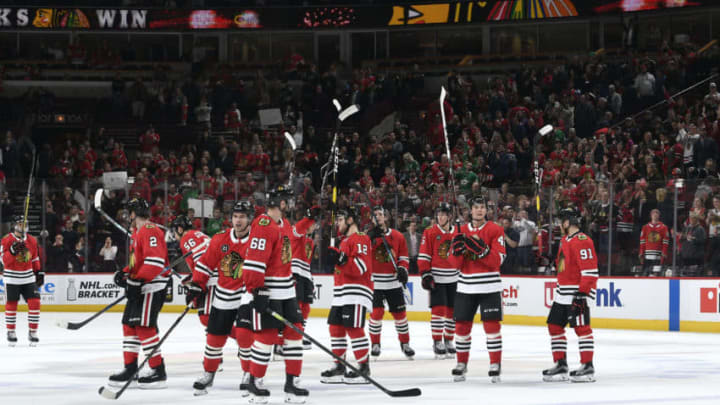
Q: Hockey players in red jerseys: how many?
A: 11